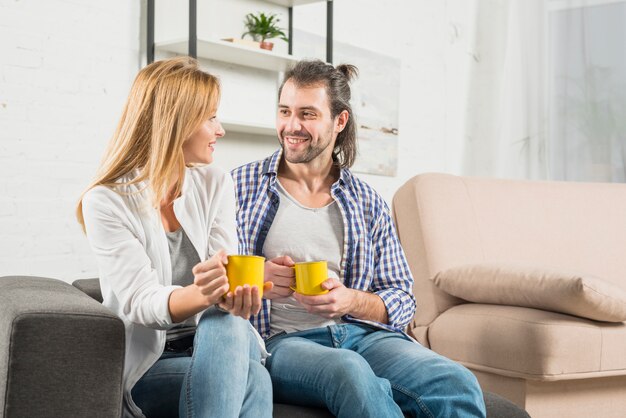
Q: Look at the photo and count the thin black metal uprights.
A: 4